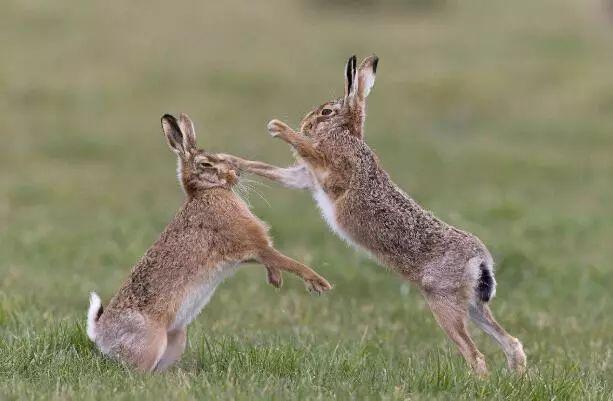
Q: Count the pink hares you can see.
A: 0